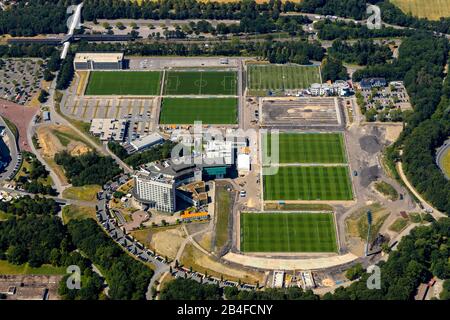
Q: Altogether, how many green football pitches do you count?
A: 7